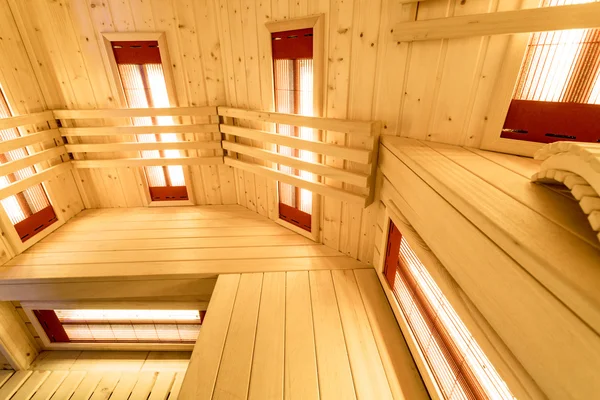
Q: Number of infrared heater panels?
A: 6